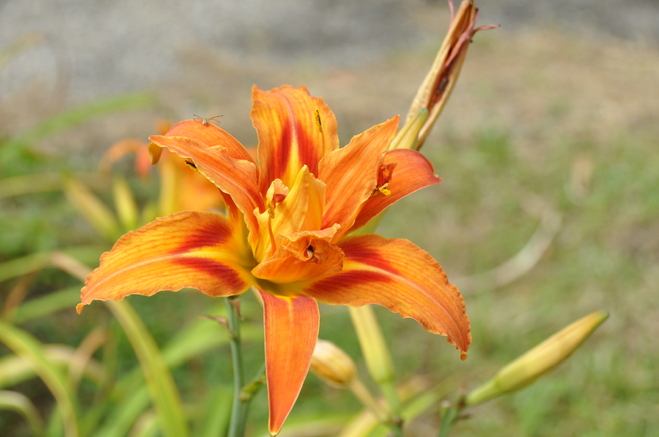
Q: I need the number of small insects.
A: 1